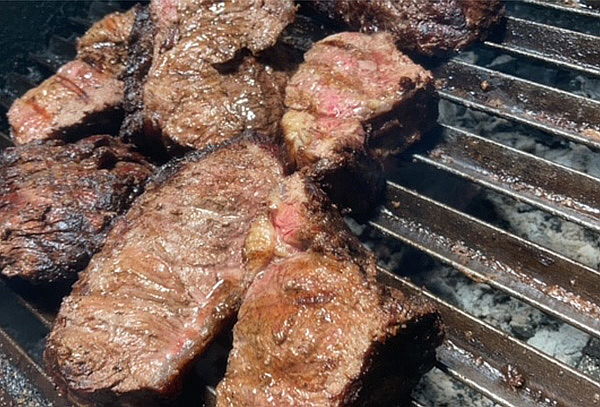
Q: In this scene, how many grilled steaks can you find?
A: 7